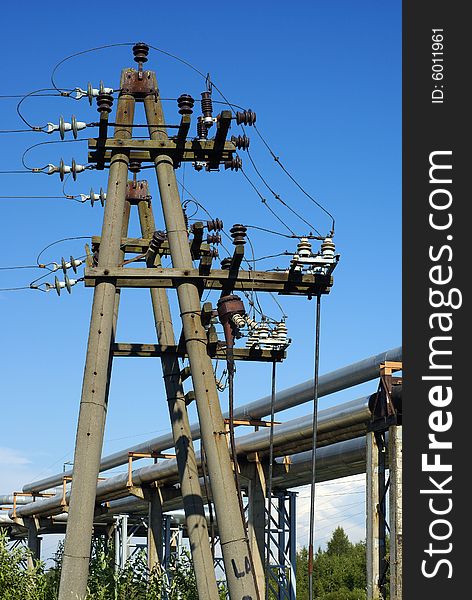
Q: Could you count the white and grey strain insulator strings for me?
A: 6